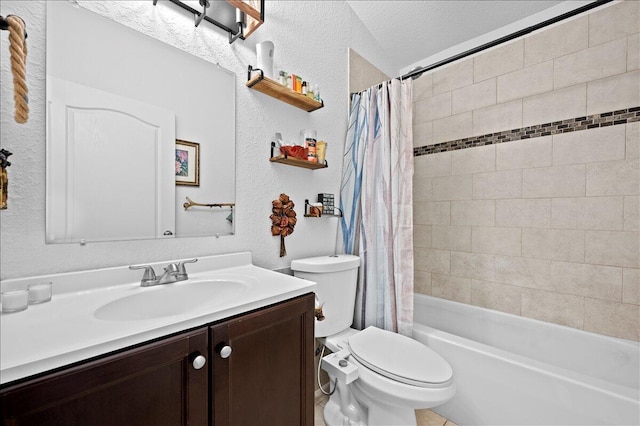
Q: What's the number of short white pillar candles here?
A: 2